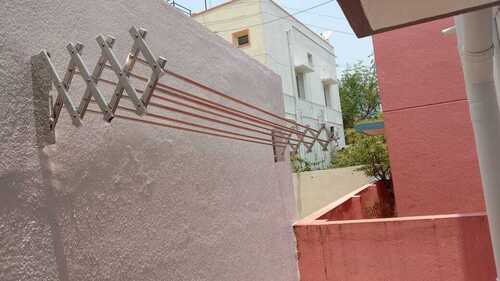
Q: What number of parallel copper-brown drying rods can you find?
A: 7